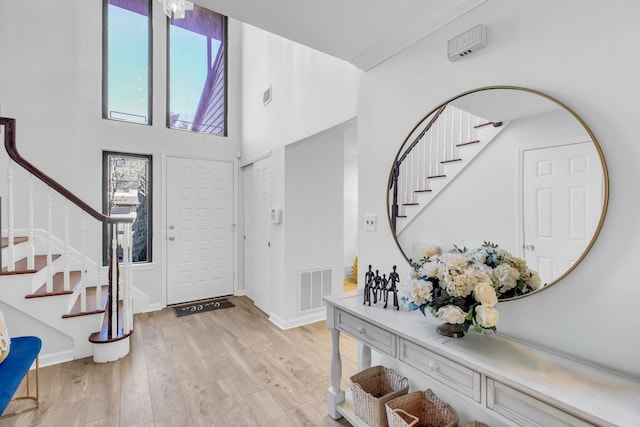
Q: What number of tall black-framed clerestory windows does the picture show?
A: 2